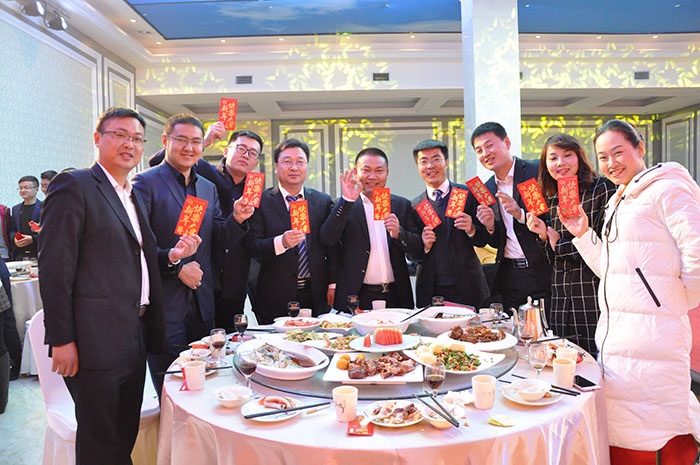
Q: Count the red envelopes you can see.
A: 10